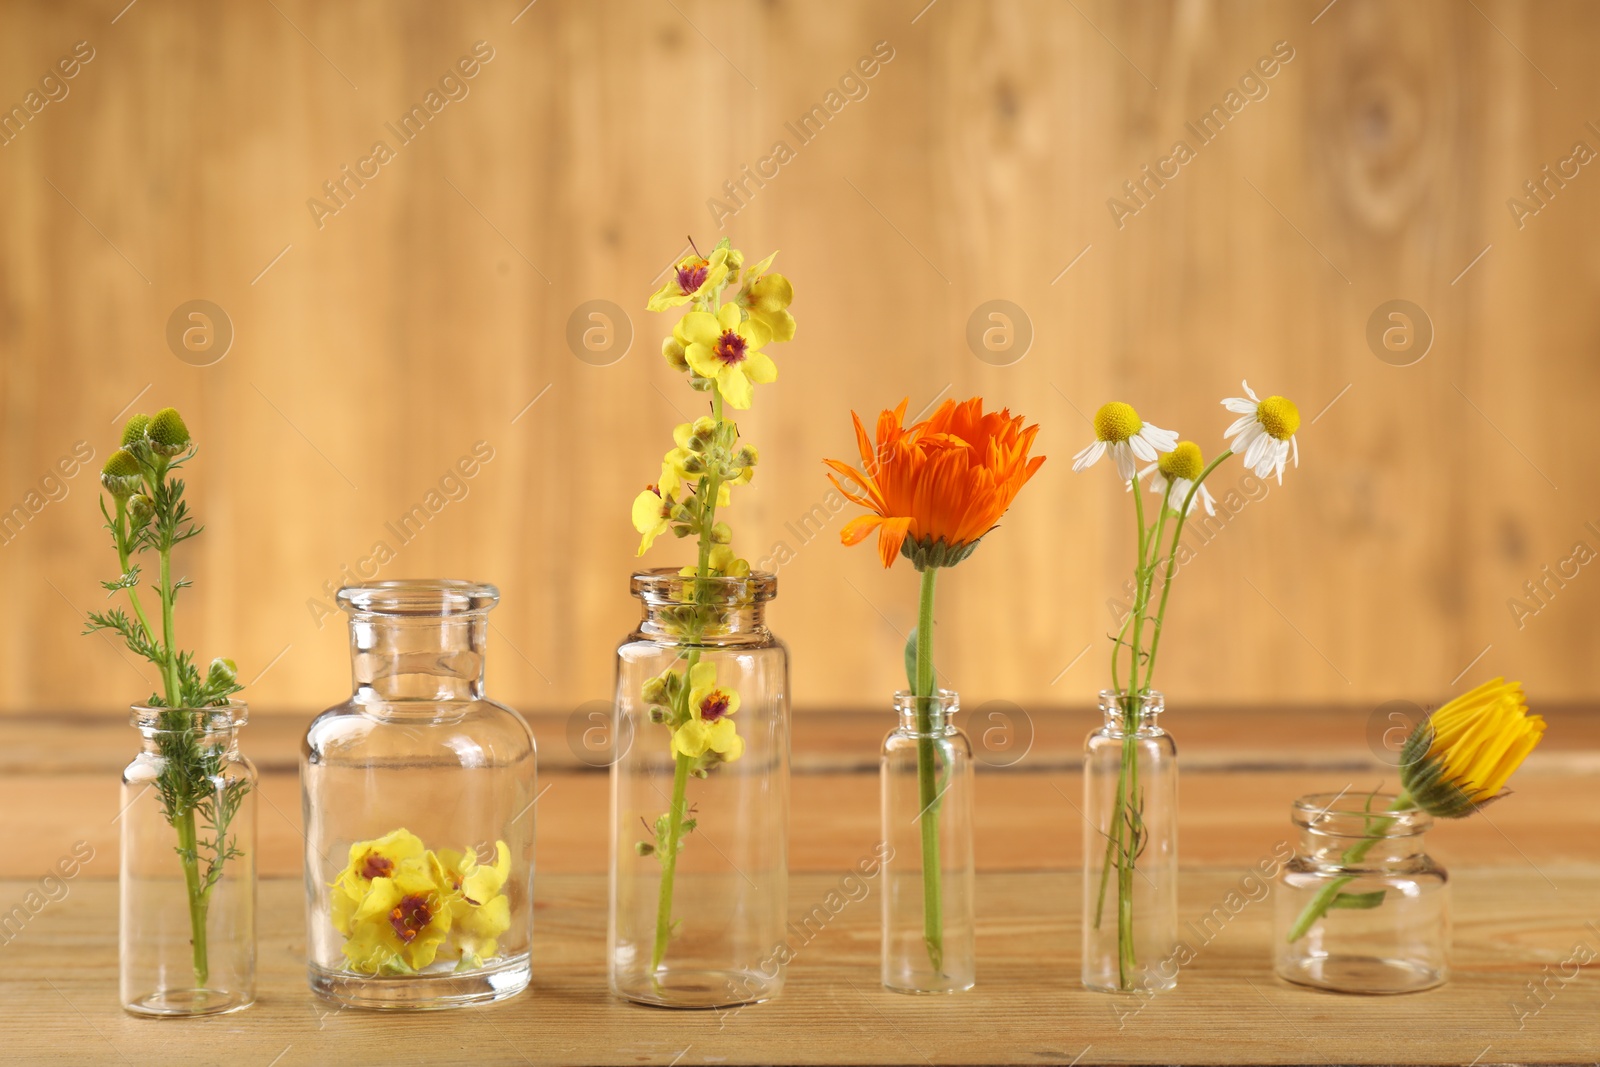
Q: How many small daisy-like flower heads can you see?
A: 3